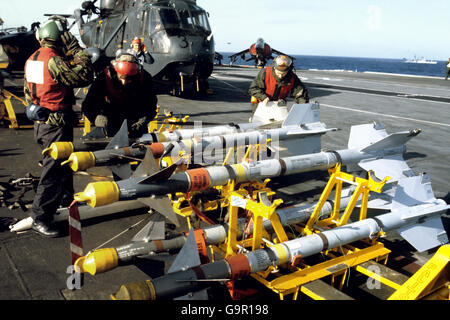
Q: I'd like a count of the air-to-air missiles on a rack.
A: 5